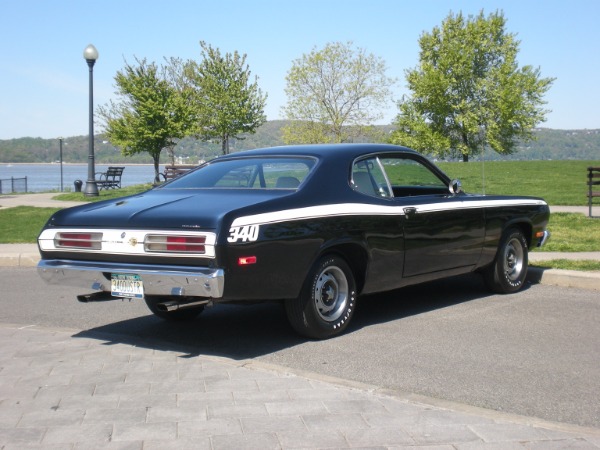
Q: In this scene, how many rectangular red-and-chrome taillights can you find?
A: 2